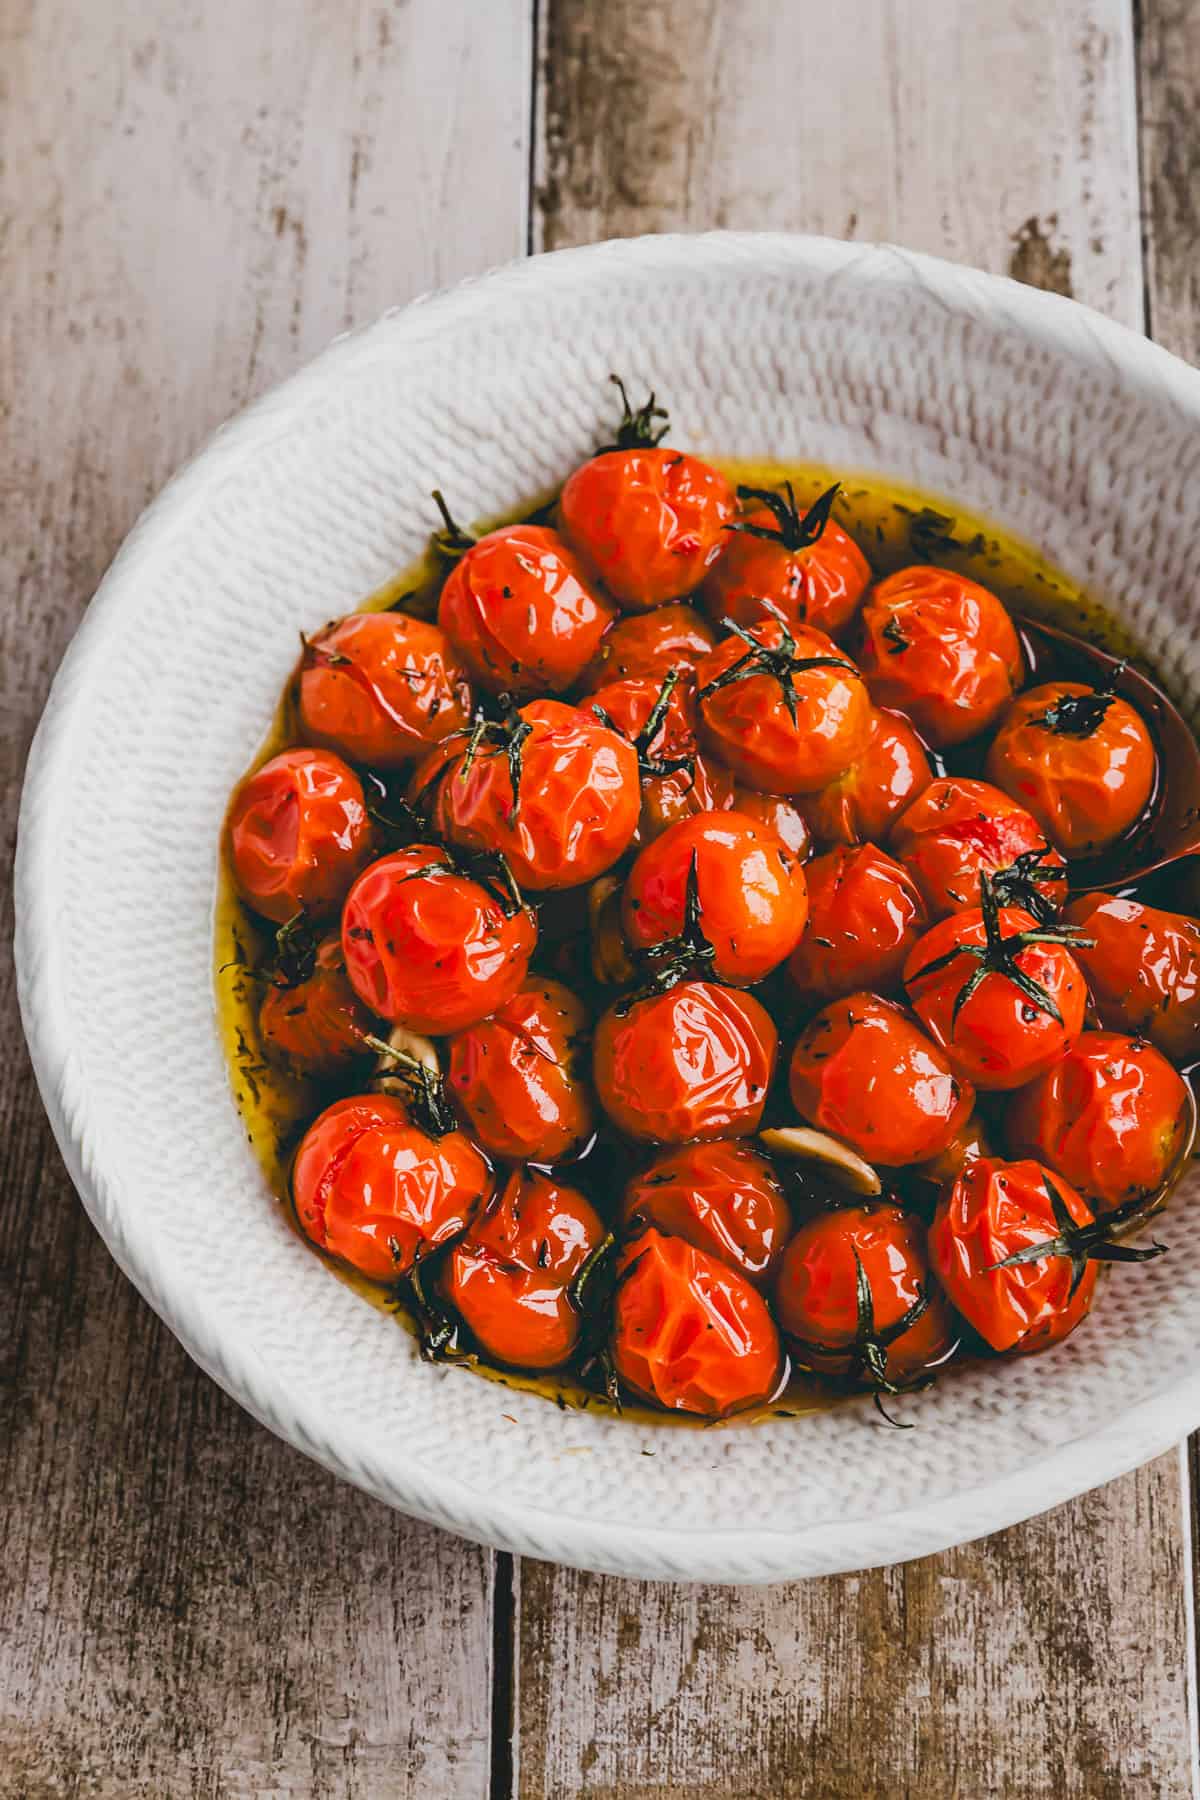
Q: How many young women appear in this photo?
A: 0